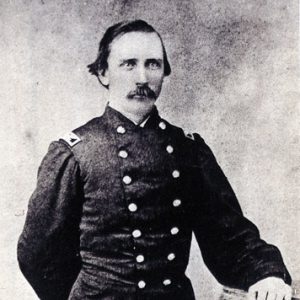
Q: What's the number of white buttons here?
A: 14